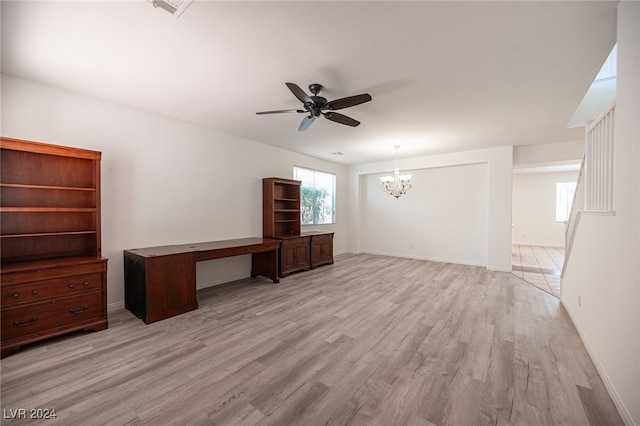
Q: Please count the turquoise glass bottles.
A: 0